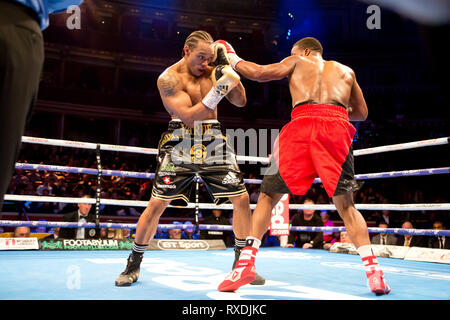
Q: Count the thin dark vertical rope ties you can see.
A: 2